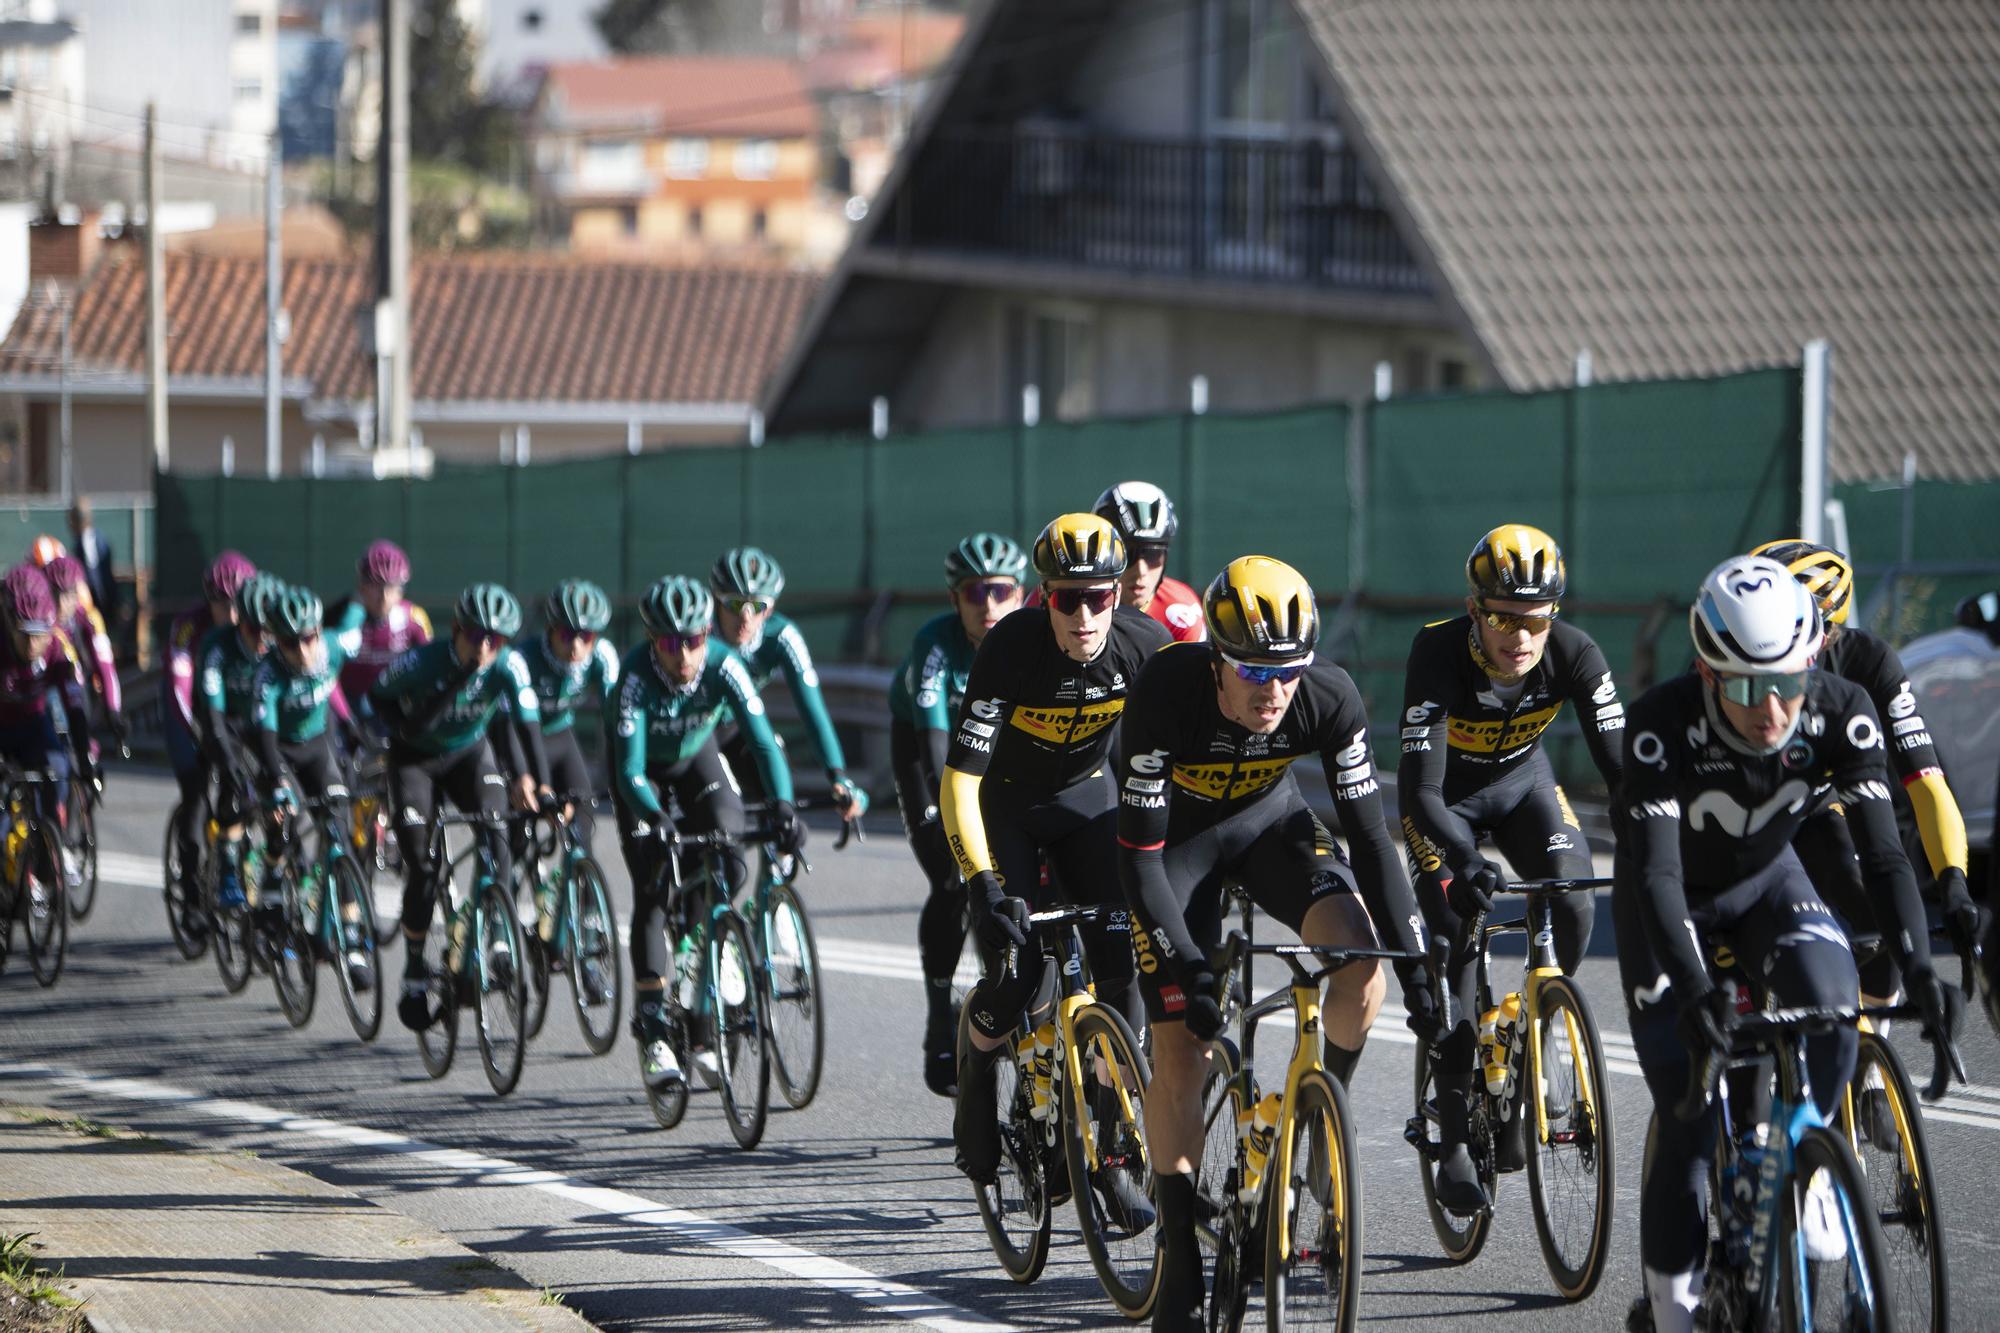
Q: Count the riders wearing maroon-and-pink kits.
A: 4